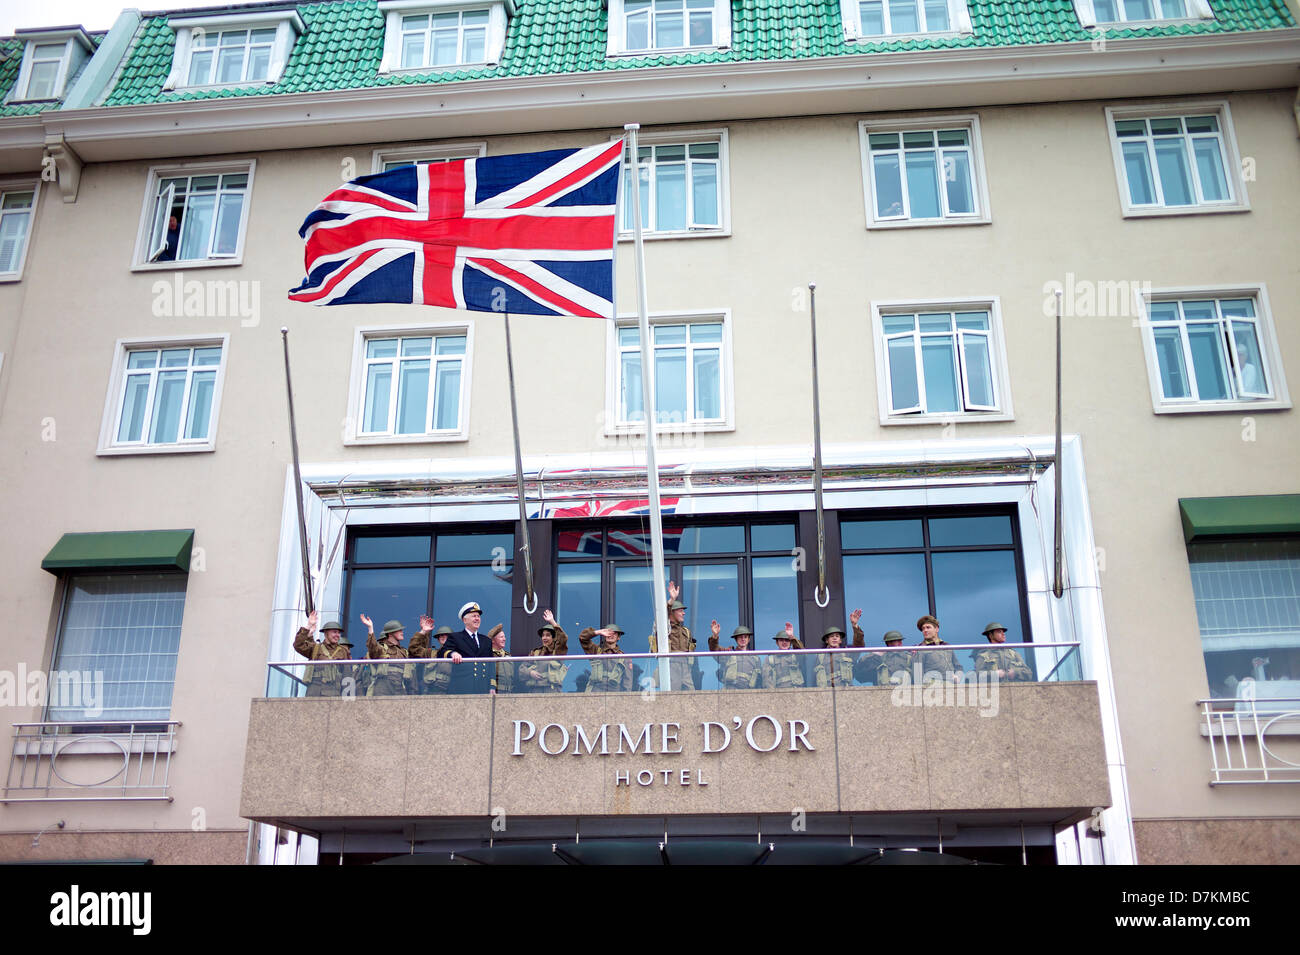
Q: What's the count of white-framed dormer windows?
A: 6